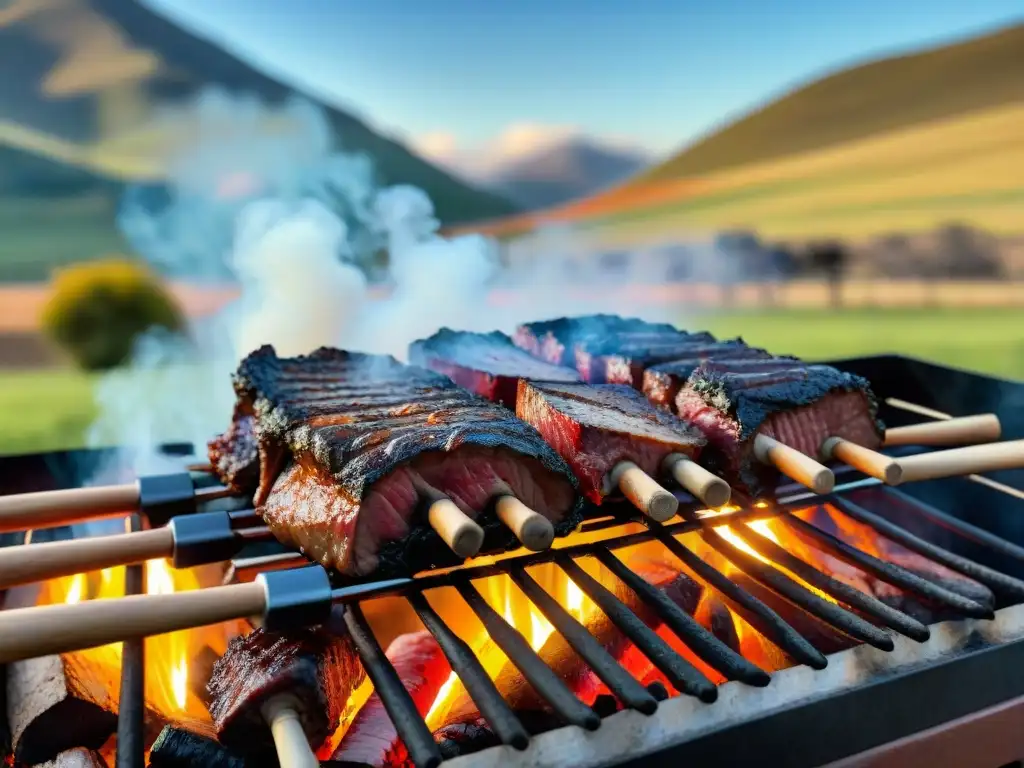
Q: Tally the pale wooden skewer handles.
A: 12